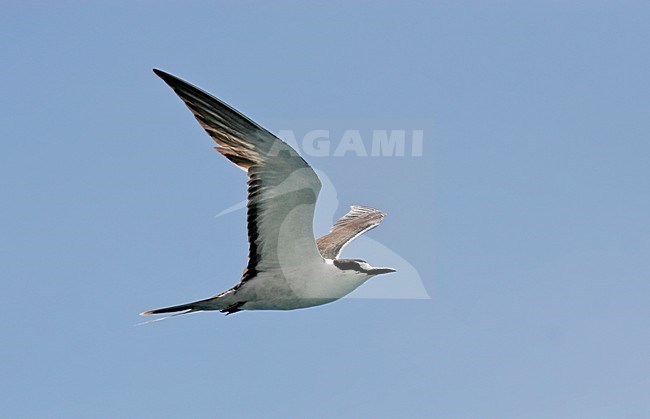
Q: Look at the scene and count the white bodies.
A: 1